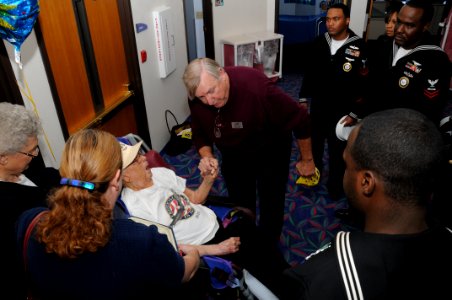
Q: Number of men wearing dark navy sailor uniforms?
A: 3